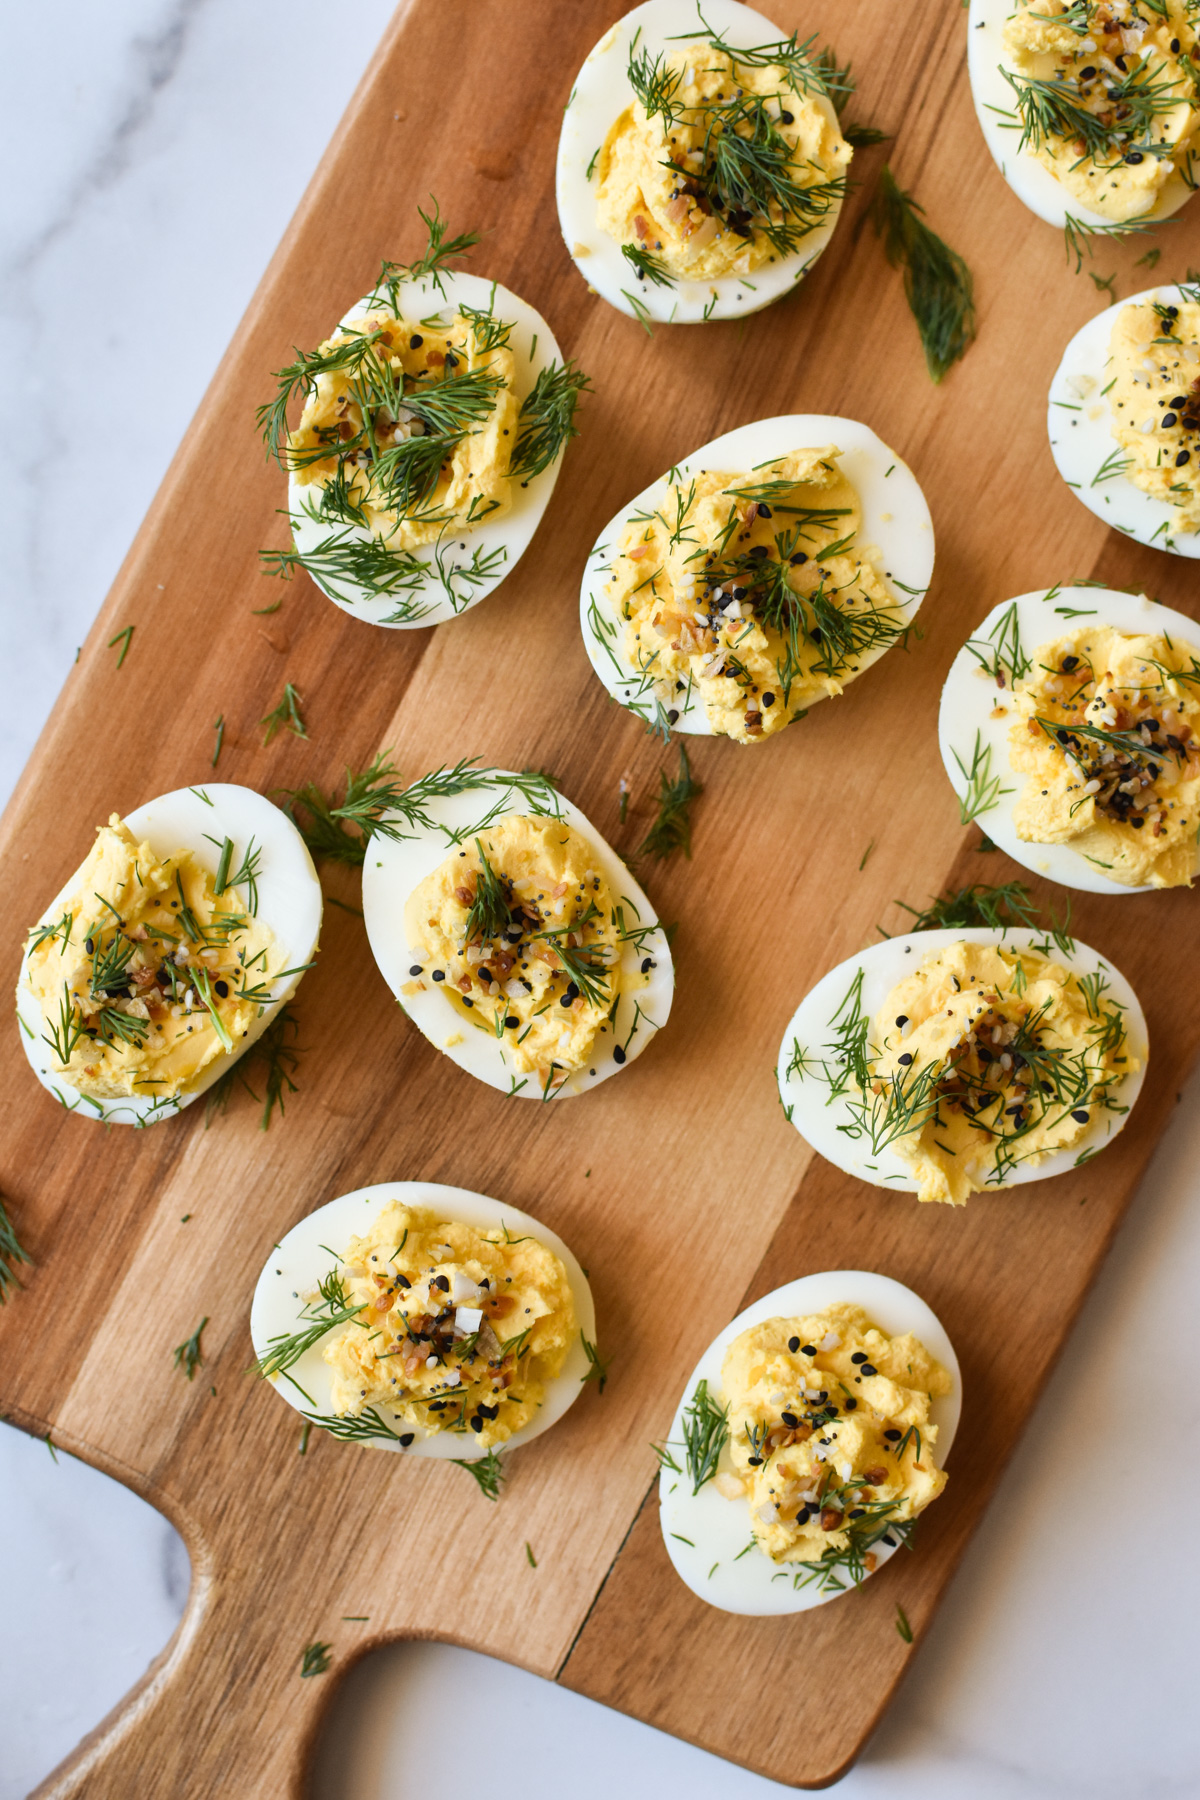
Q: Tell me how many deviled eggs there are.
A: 11